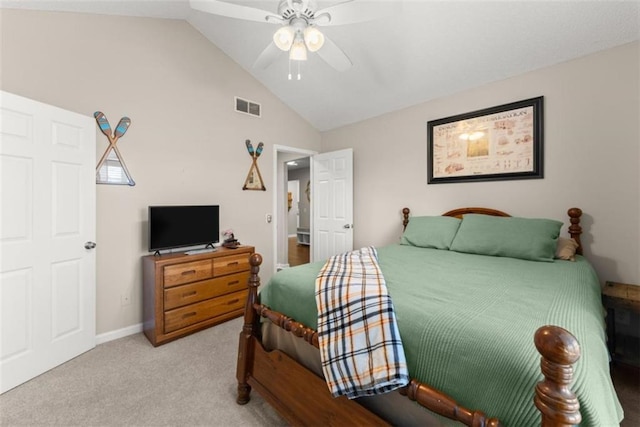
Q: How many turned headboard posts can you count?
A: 2